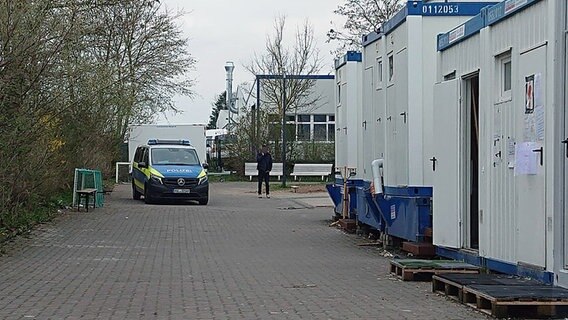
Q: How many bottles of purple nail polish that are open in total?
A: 0